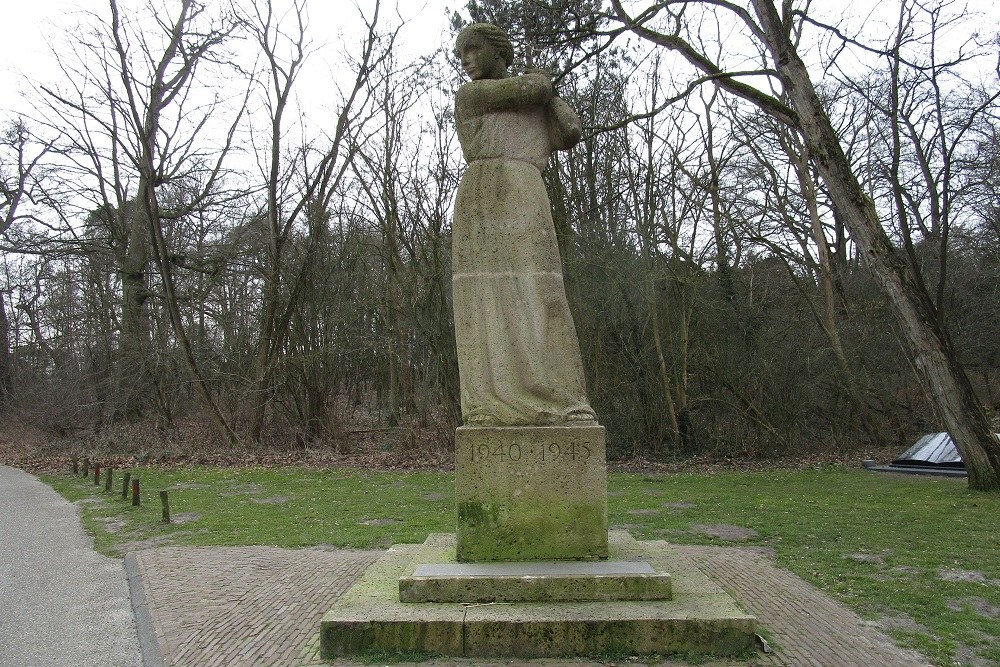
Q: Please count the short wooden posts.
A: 7